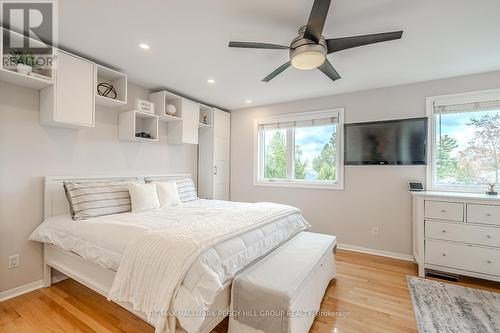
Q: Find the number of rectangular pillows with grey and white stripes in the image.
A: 2